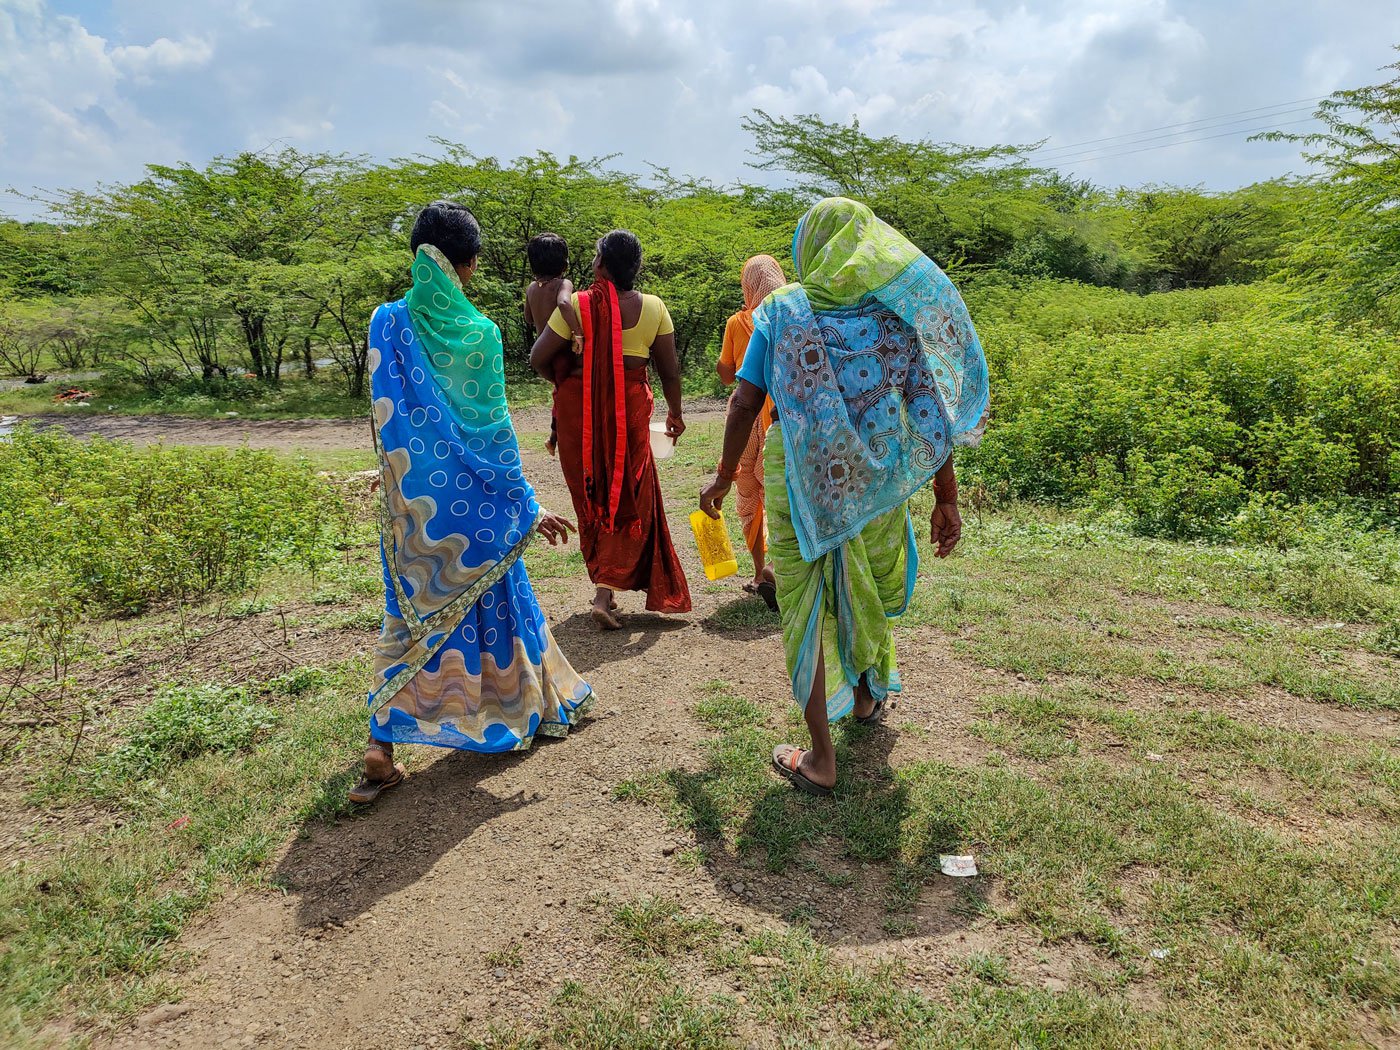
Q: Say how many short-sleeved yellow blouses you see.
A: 1